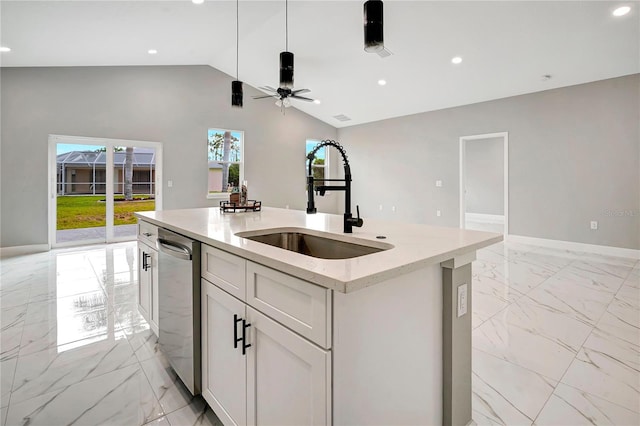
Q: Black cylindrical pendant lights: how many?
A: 3